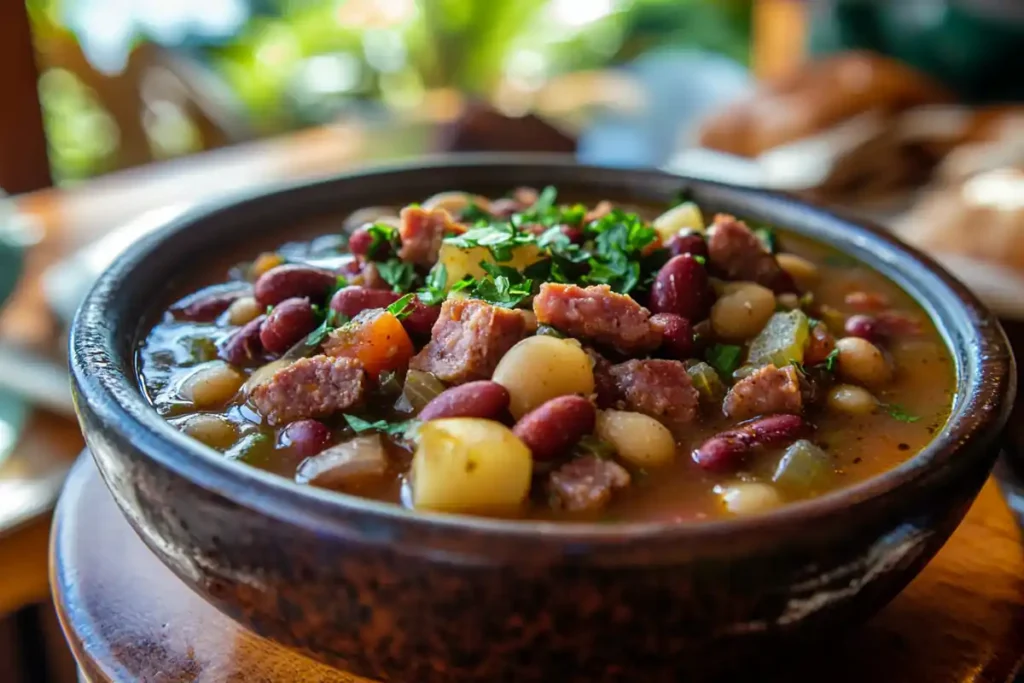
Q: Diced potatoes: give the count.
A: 3